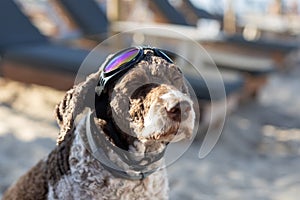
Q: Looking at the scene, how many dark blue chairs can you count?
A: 4